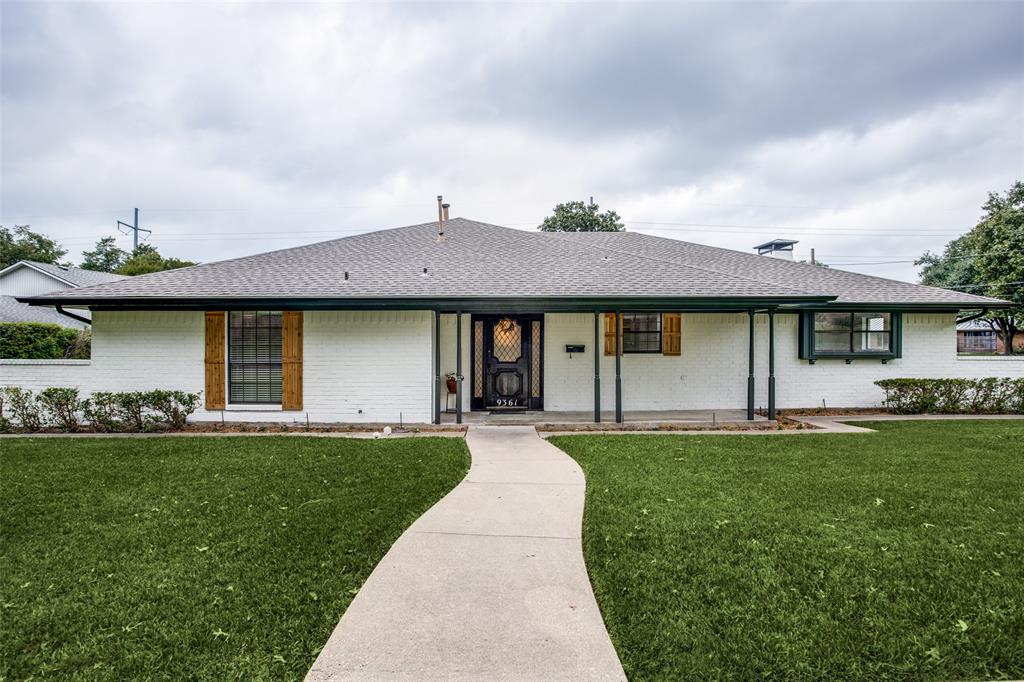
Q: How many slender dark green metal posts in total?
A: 6